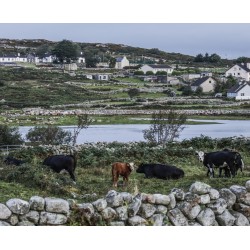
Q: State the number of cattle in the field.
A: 6